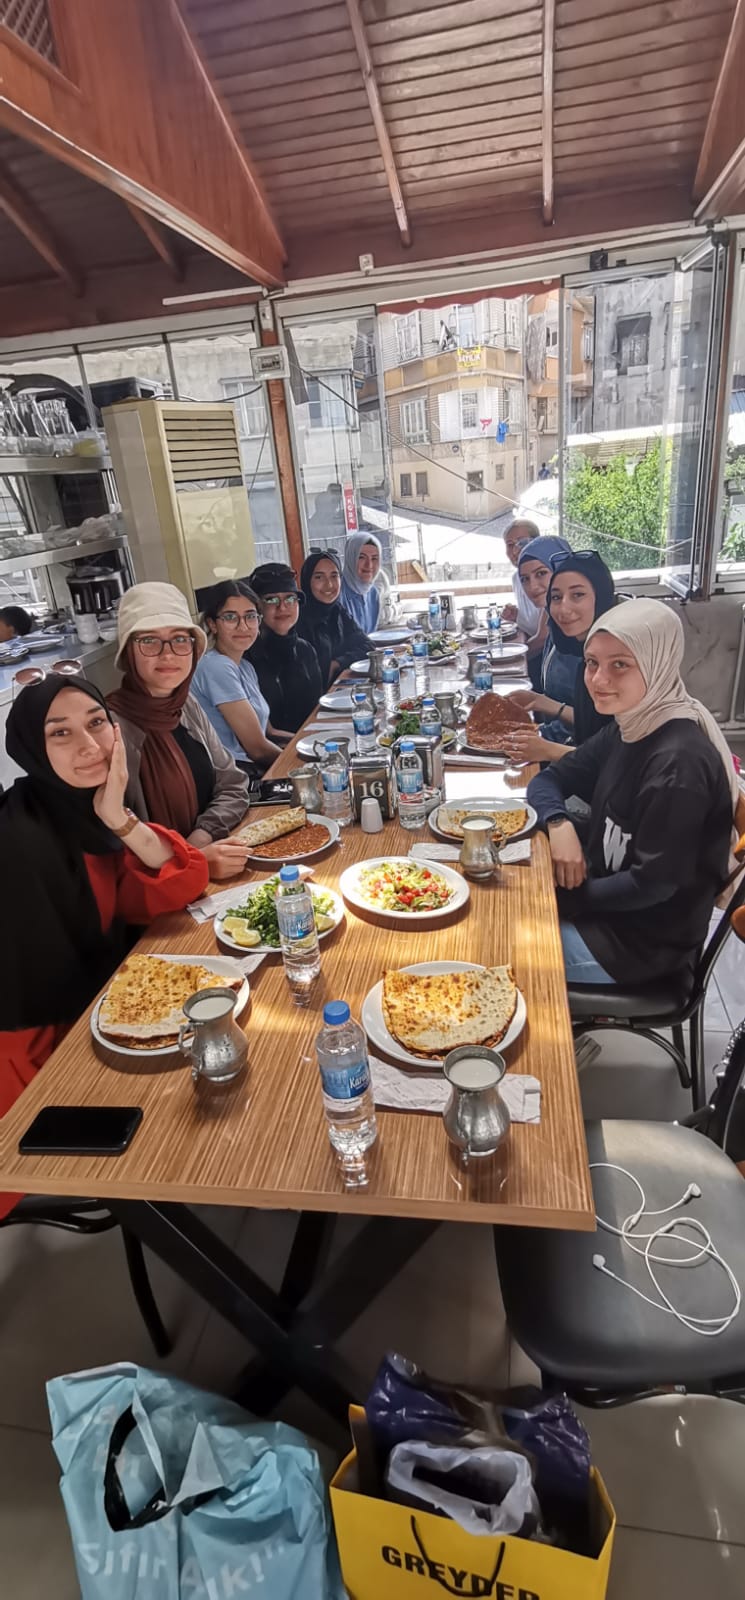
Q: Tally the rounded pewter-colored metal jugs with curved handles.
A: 11